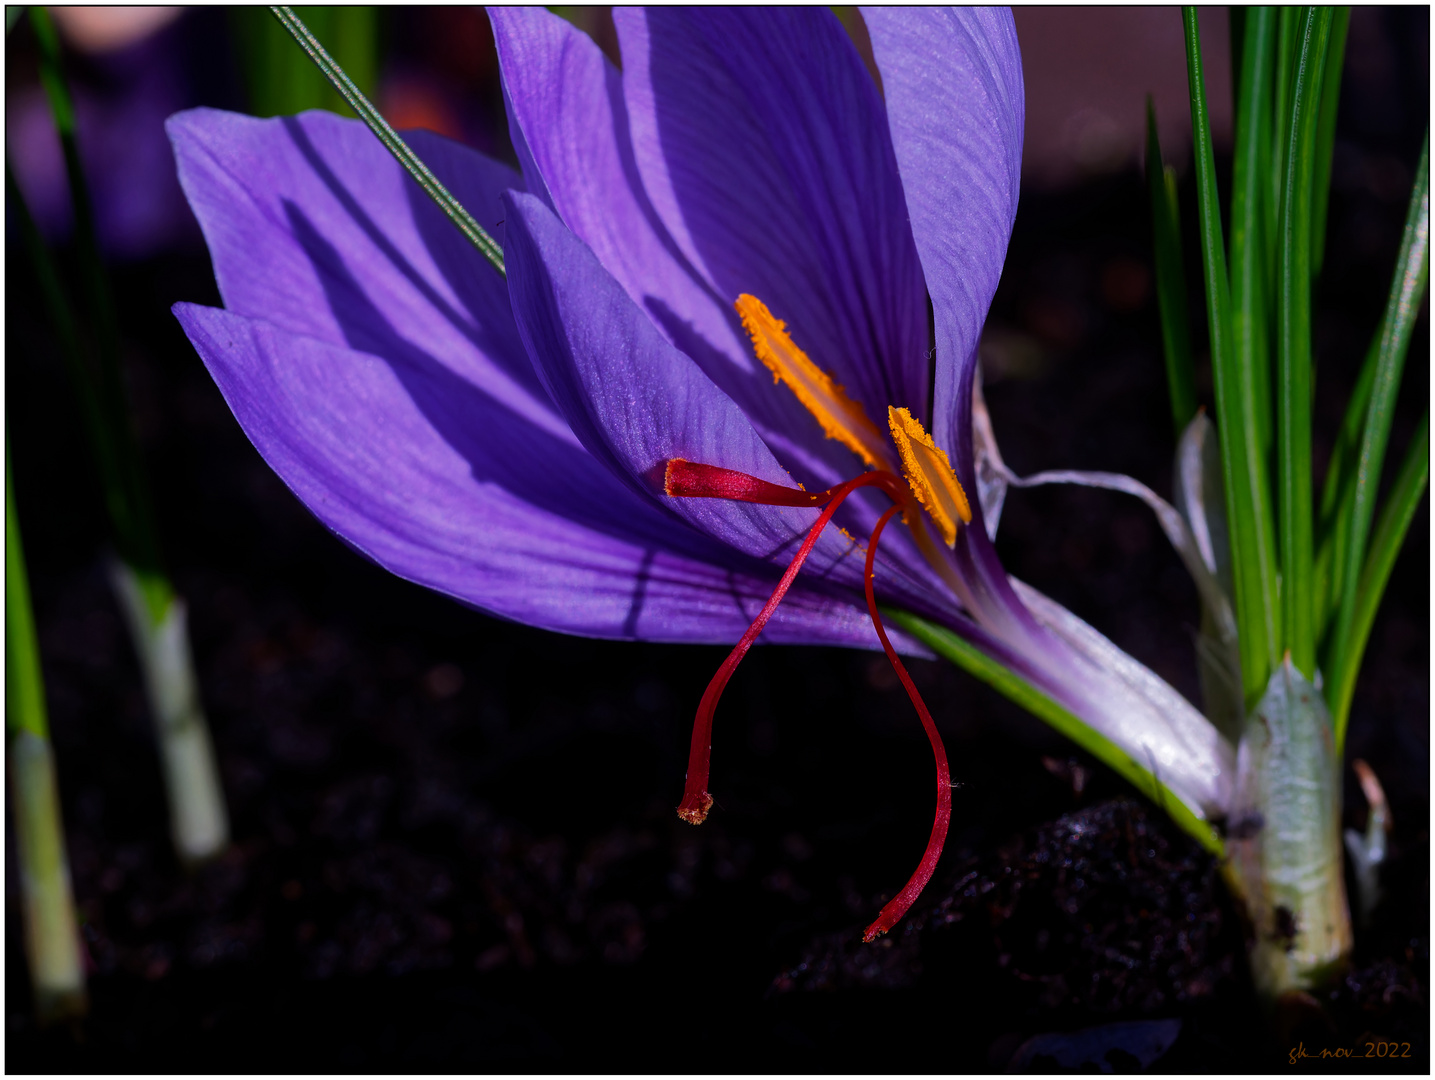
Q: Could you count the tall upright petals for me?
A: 3